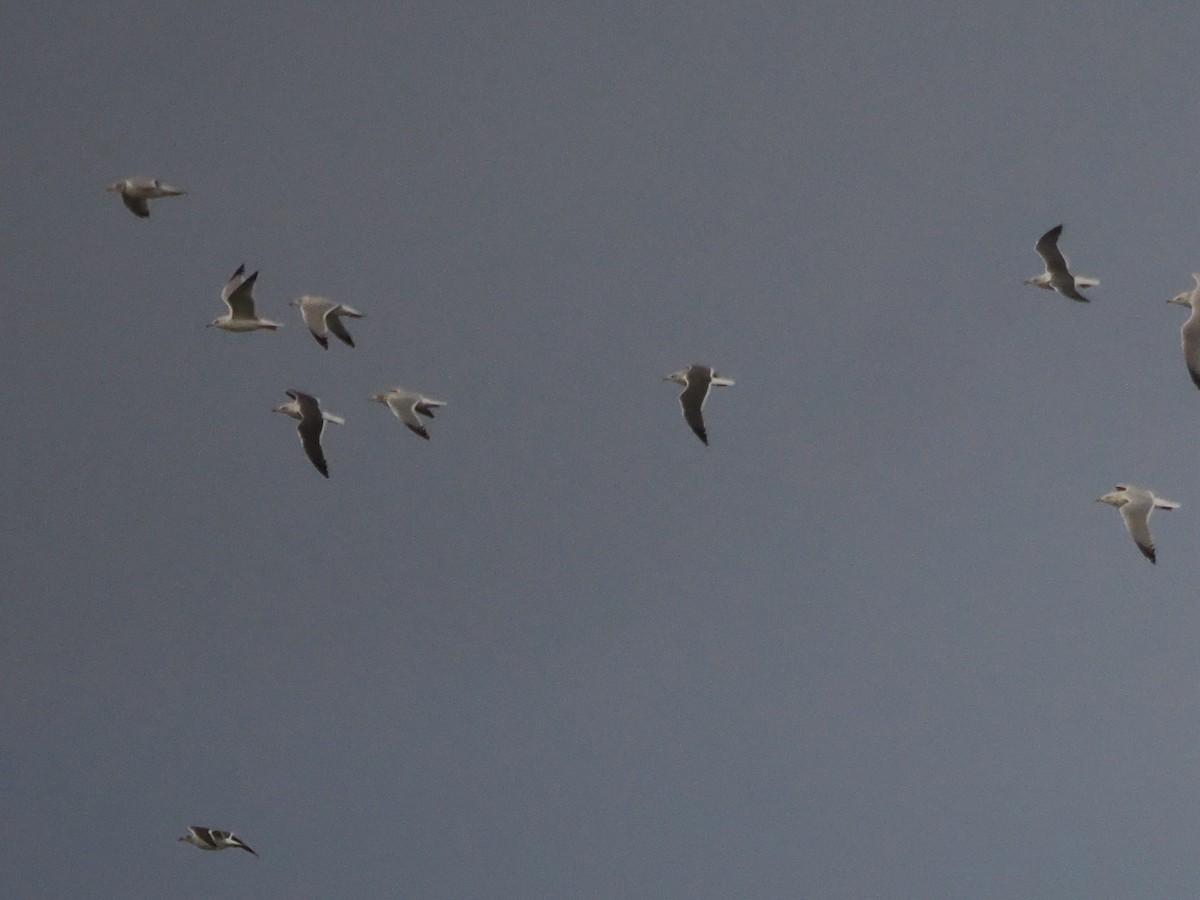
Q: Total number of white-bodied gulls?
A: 10